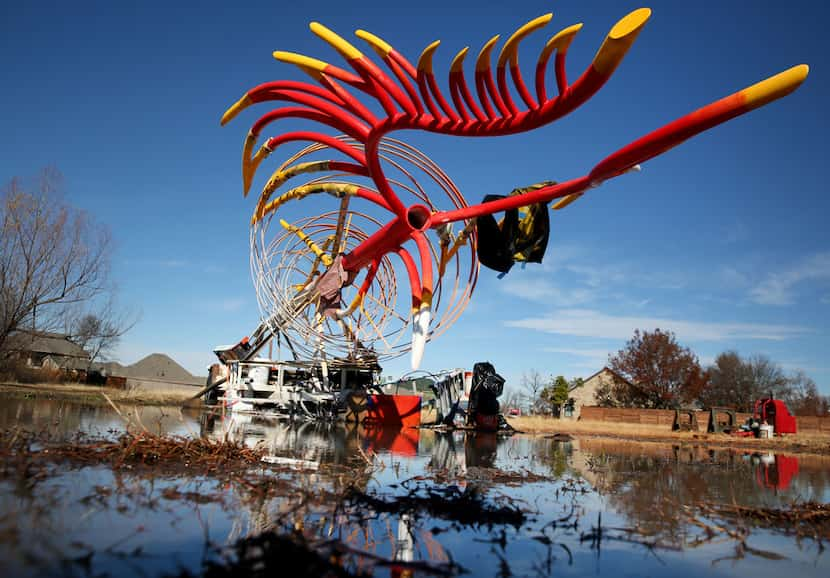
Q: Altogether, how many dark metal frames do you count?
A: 2